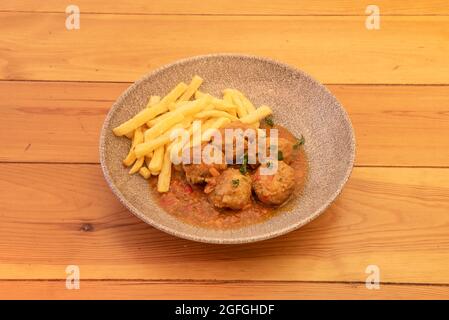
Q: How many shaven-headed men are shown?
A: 0